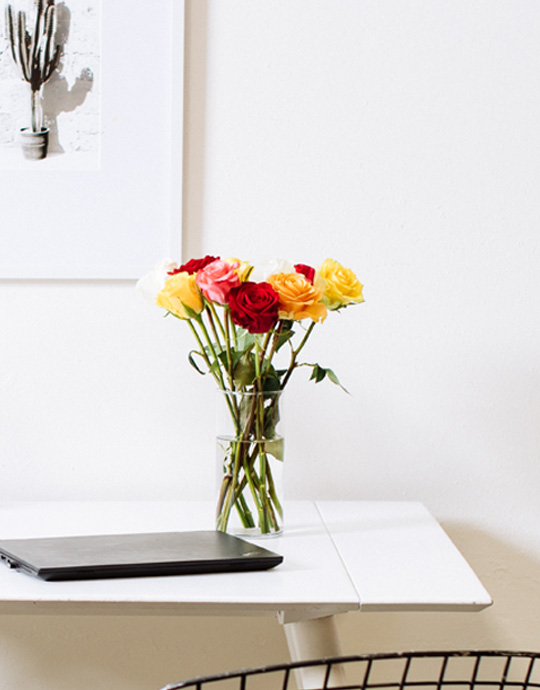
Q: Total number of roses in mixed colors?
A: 10